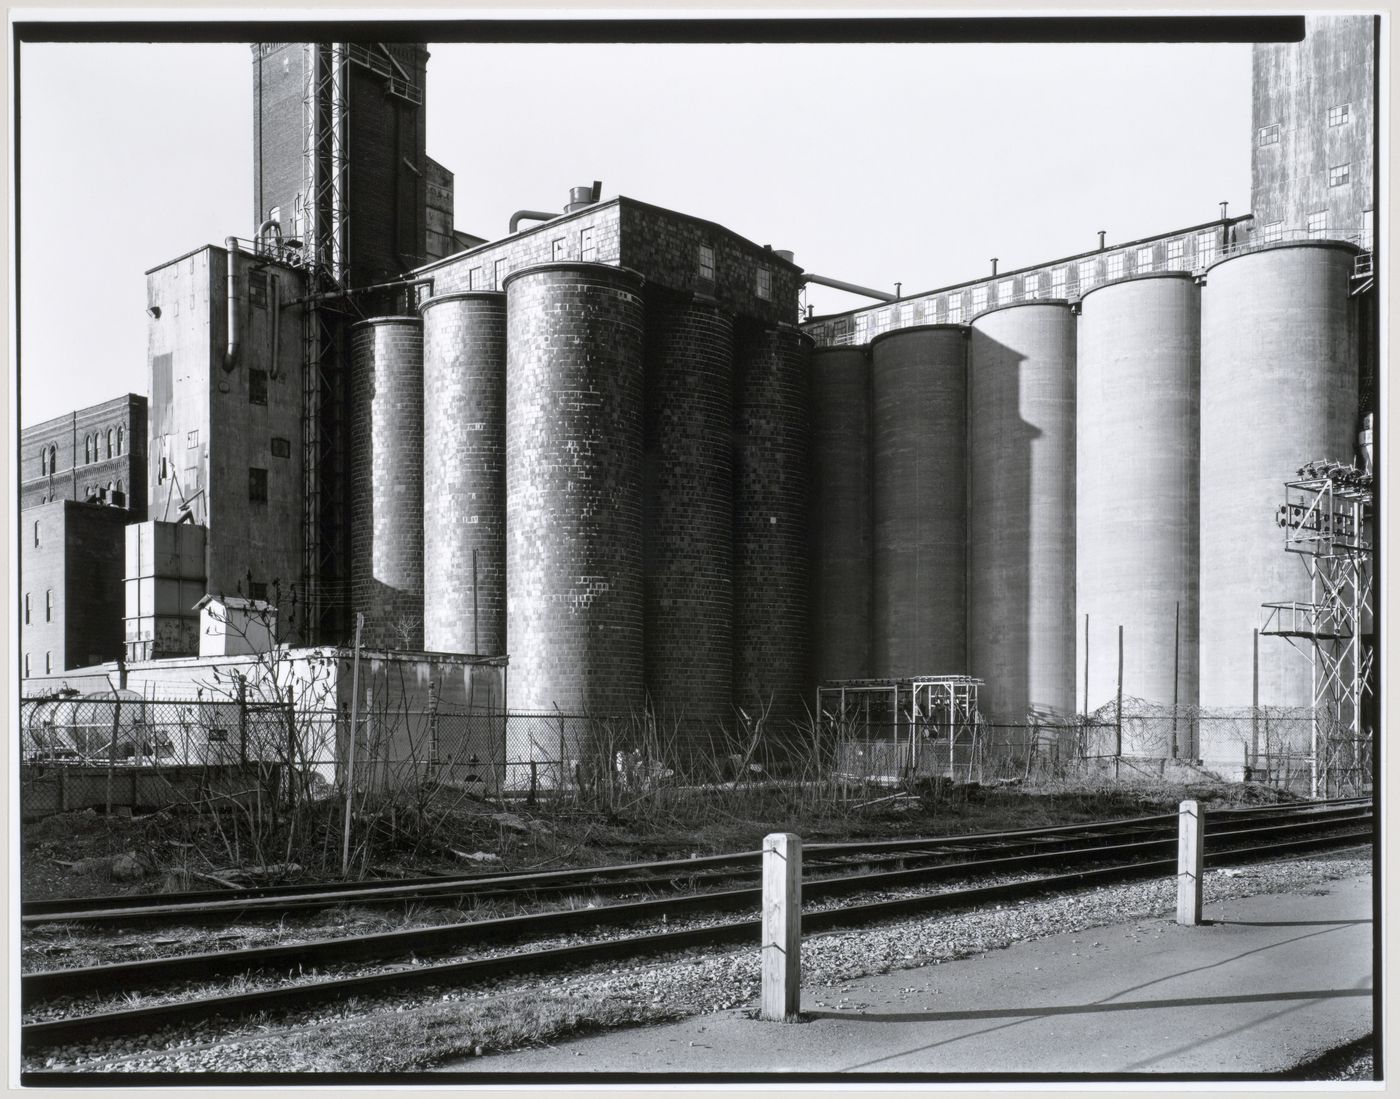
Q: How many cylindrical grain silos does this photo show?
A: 10